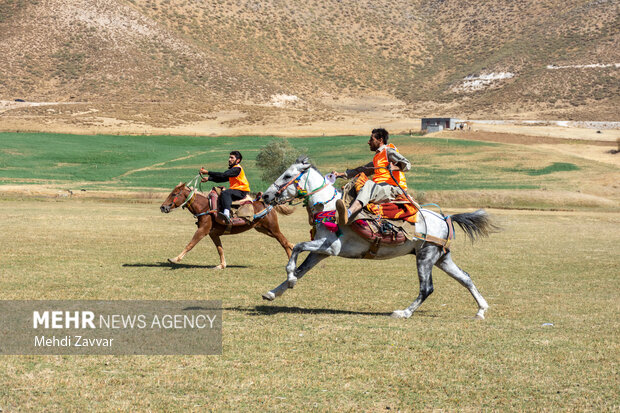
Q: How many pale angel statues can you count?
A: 0